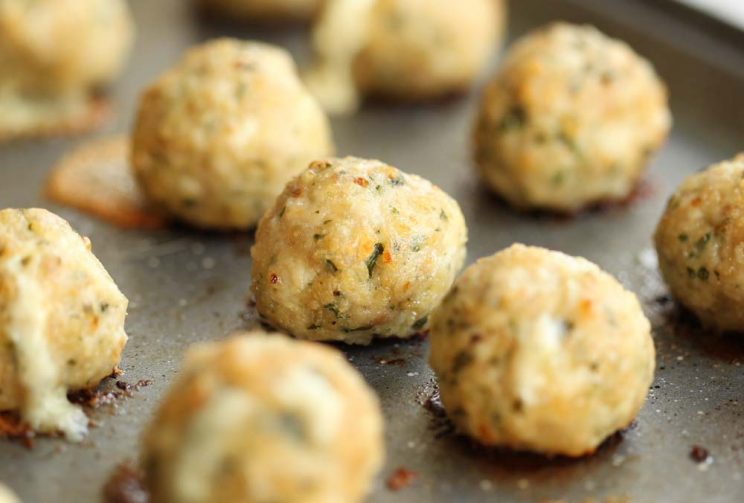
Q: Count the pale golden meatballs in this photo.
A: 10